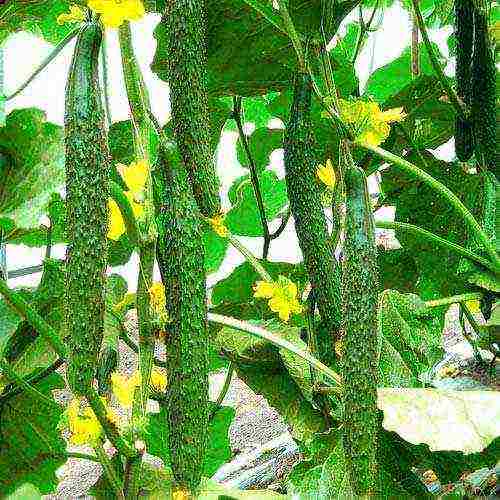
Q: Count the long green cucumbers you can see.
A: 7